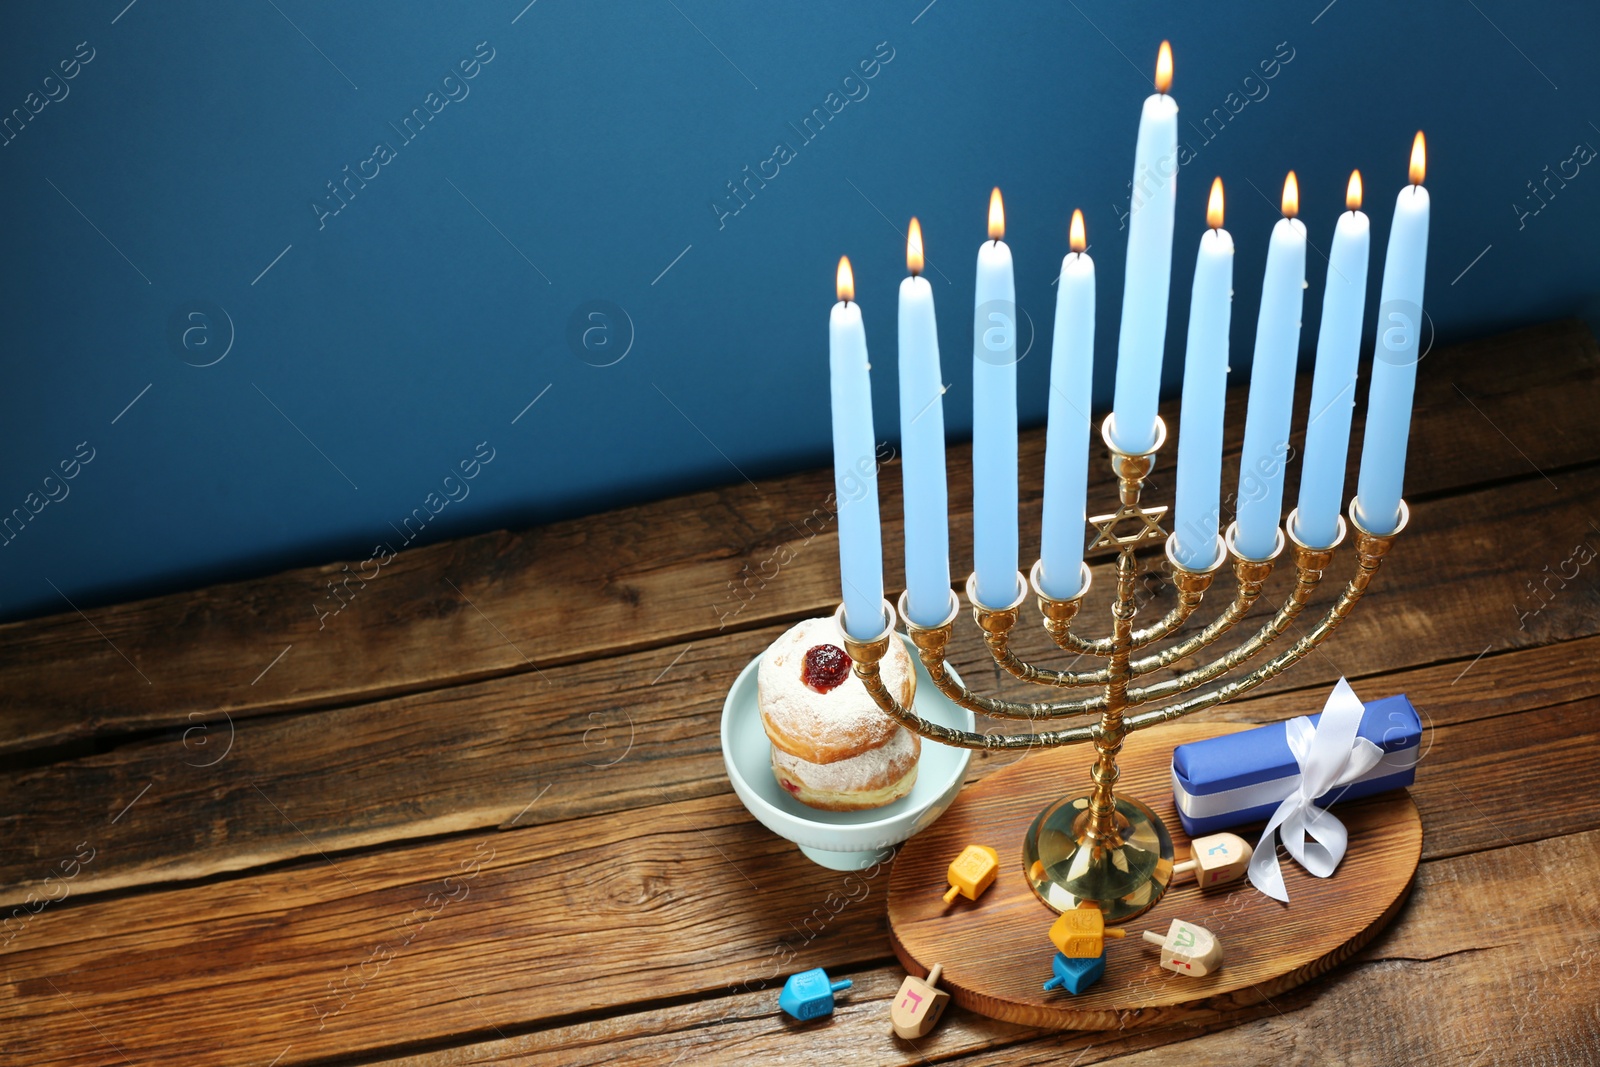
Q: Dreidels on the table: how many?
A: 7